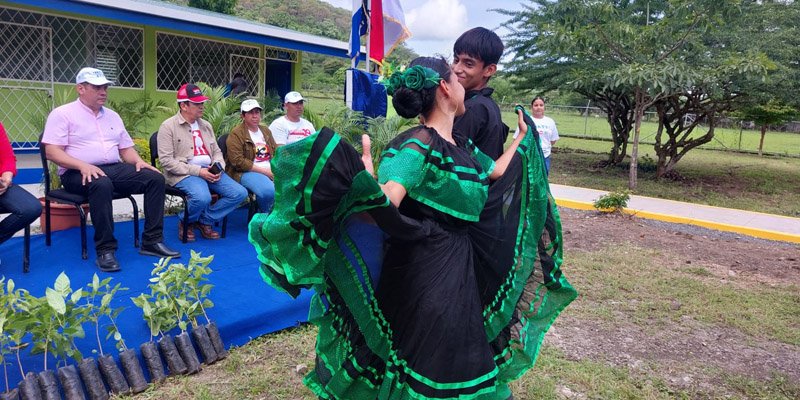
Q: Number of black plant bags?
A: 12